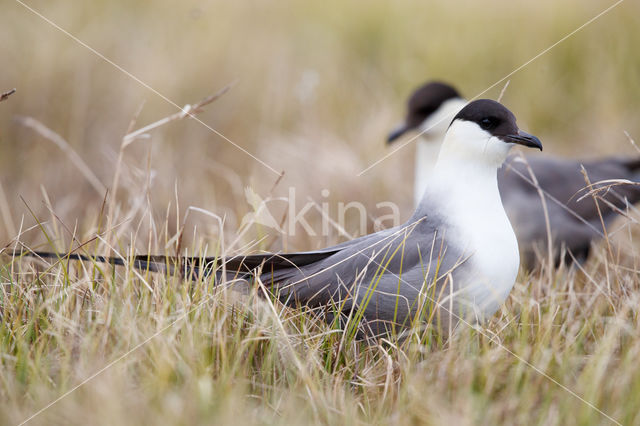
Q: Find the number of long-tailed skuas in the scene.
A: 2